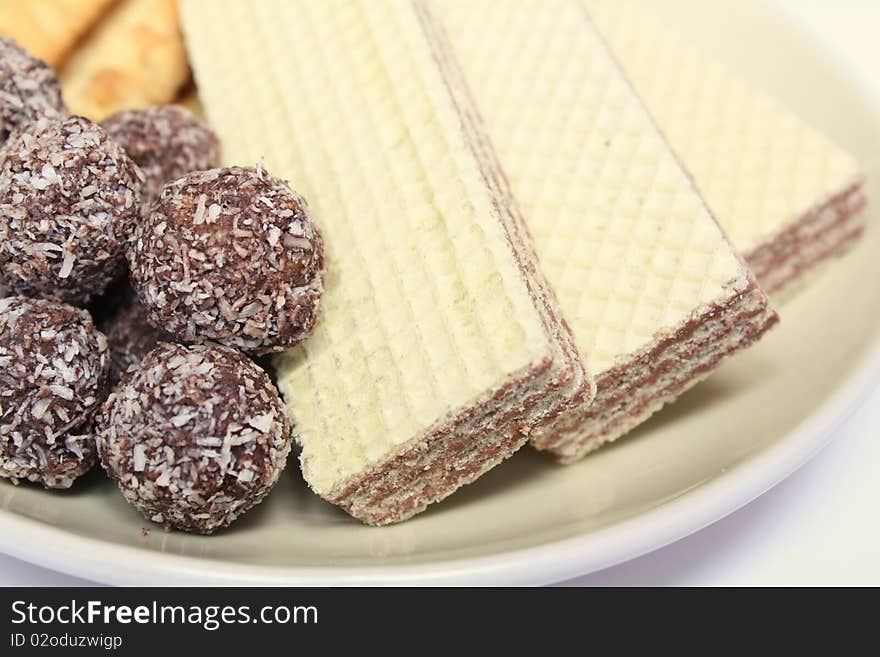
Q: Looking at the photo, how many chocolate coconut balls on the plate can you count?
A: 7